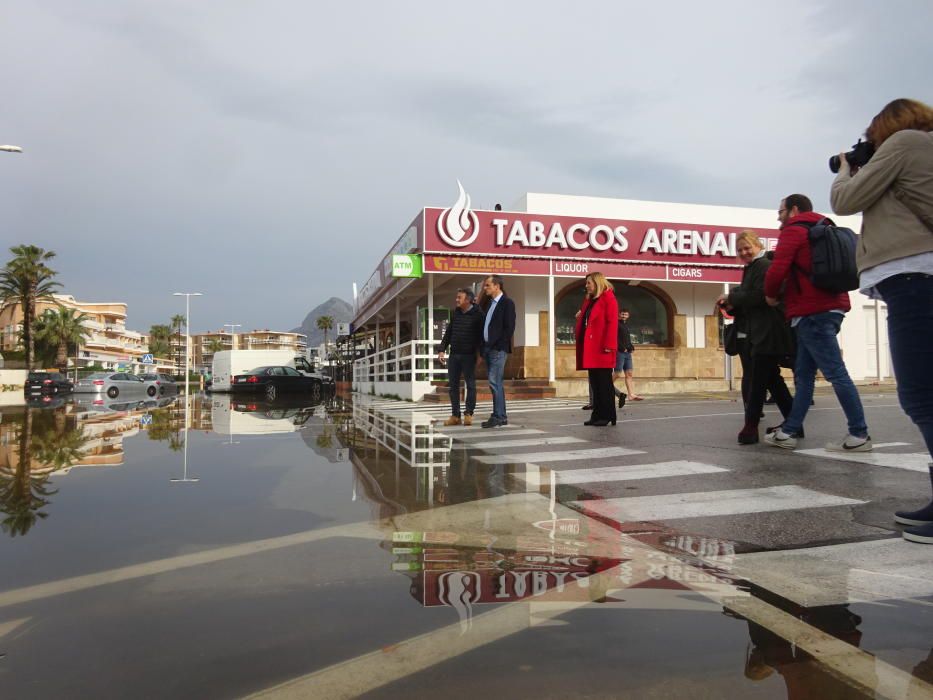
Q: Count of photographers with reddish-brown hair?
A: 1